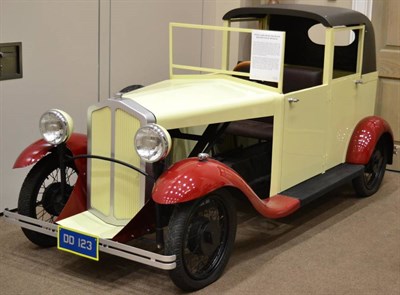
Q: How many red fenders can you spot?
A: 3